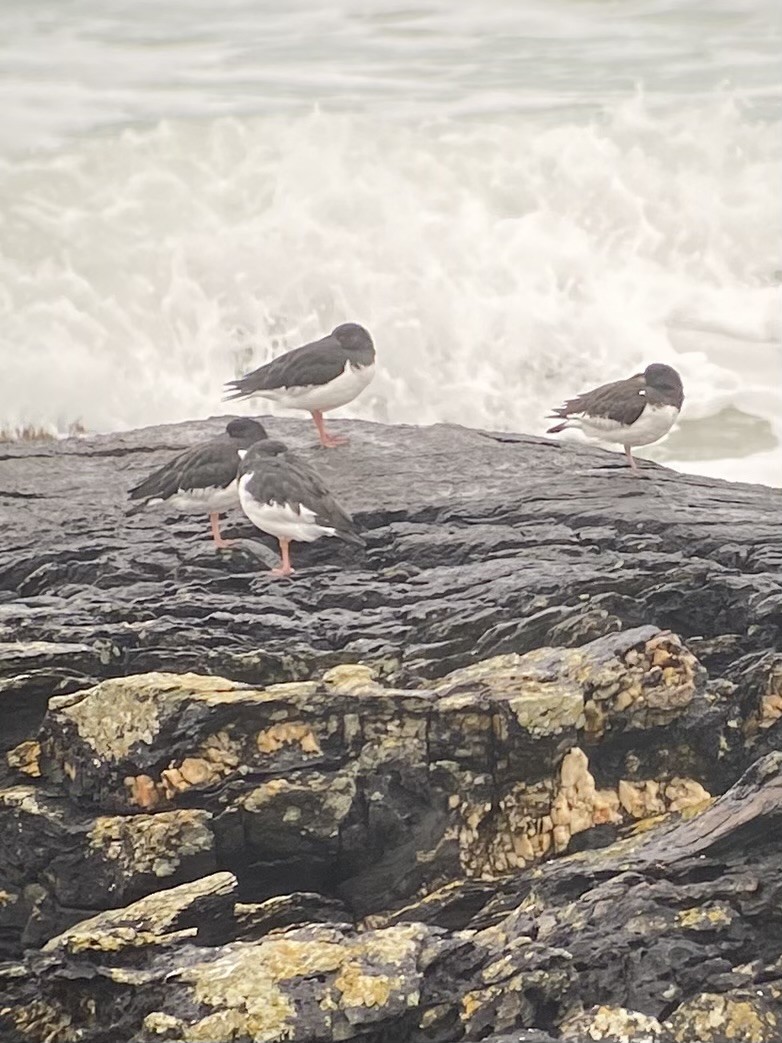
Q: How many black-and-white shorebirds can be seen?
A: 4